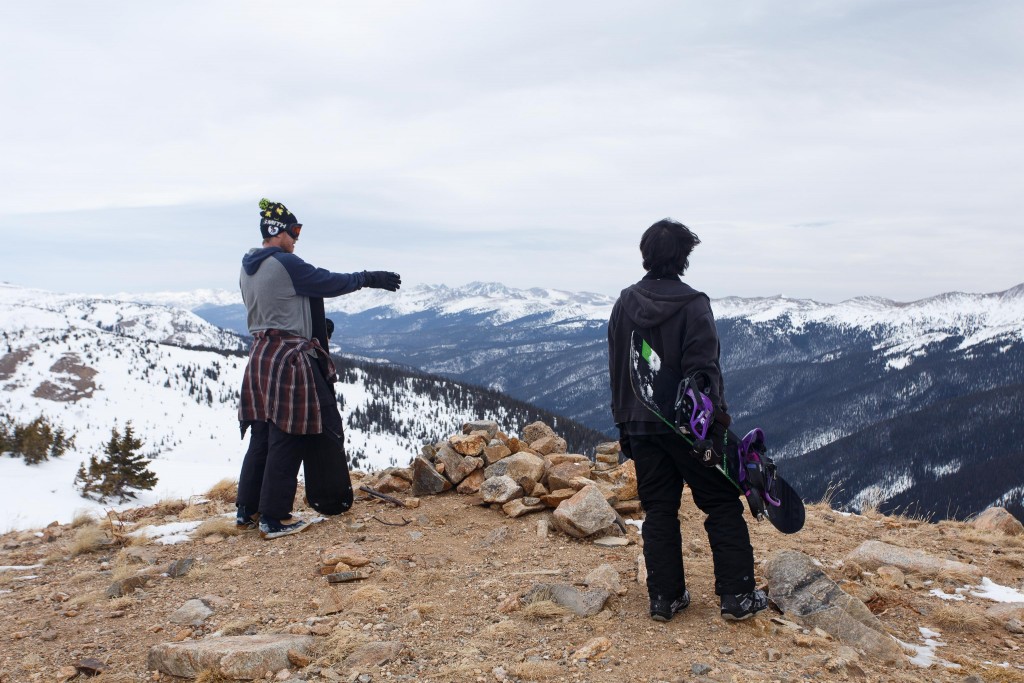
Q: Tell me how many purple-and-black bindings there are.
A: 2